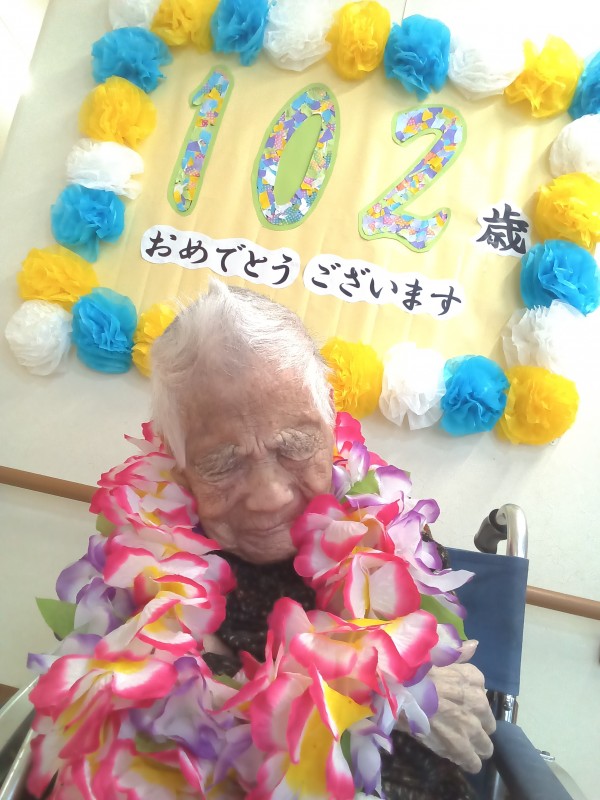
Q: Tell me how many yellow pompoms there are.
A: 9